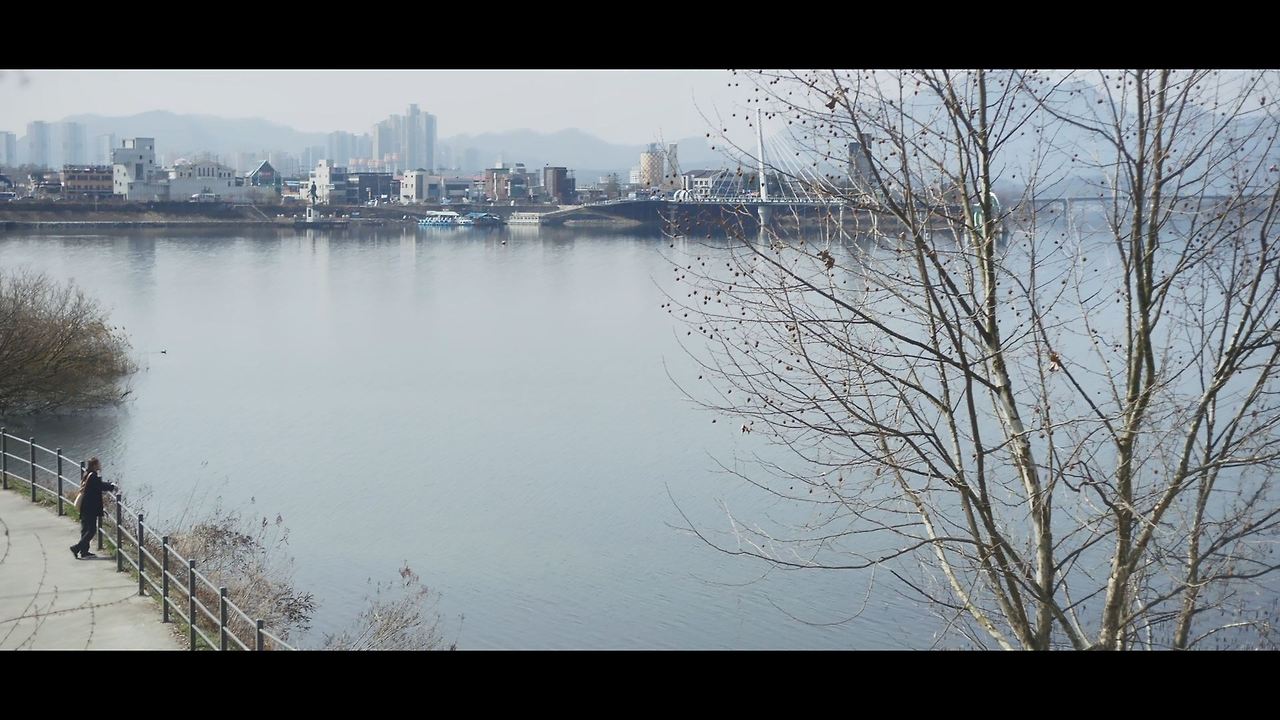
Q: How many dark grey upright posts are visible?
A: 11